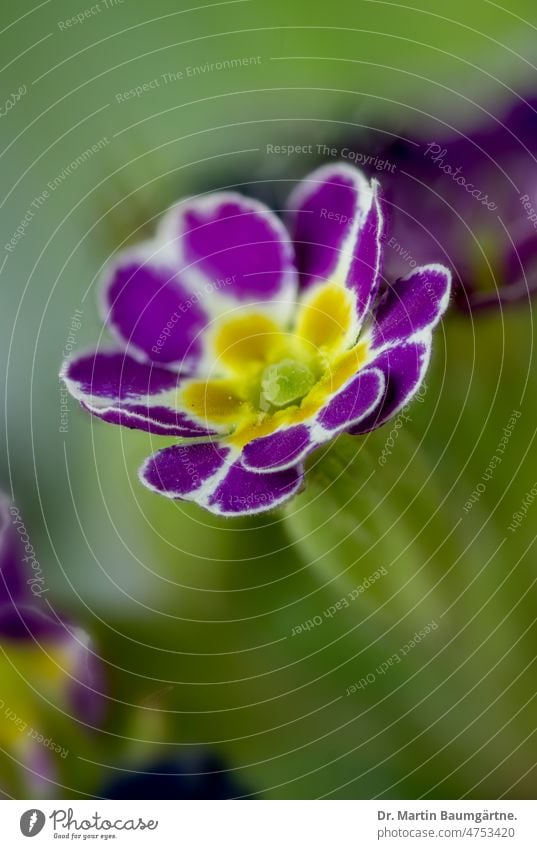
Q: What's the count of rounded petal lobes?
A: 12